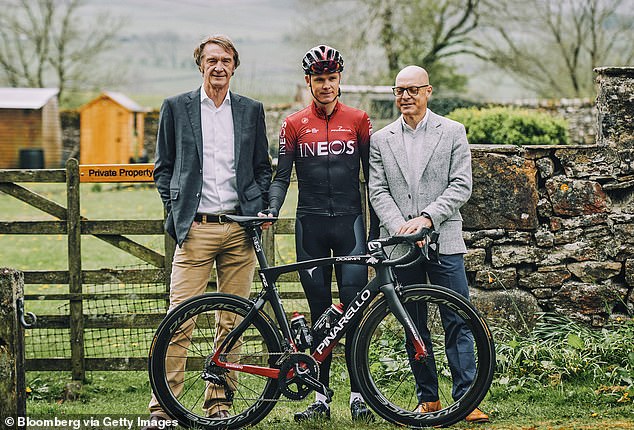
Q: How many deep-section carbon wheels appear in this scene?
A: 2